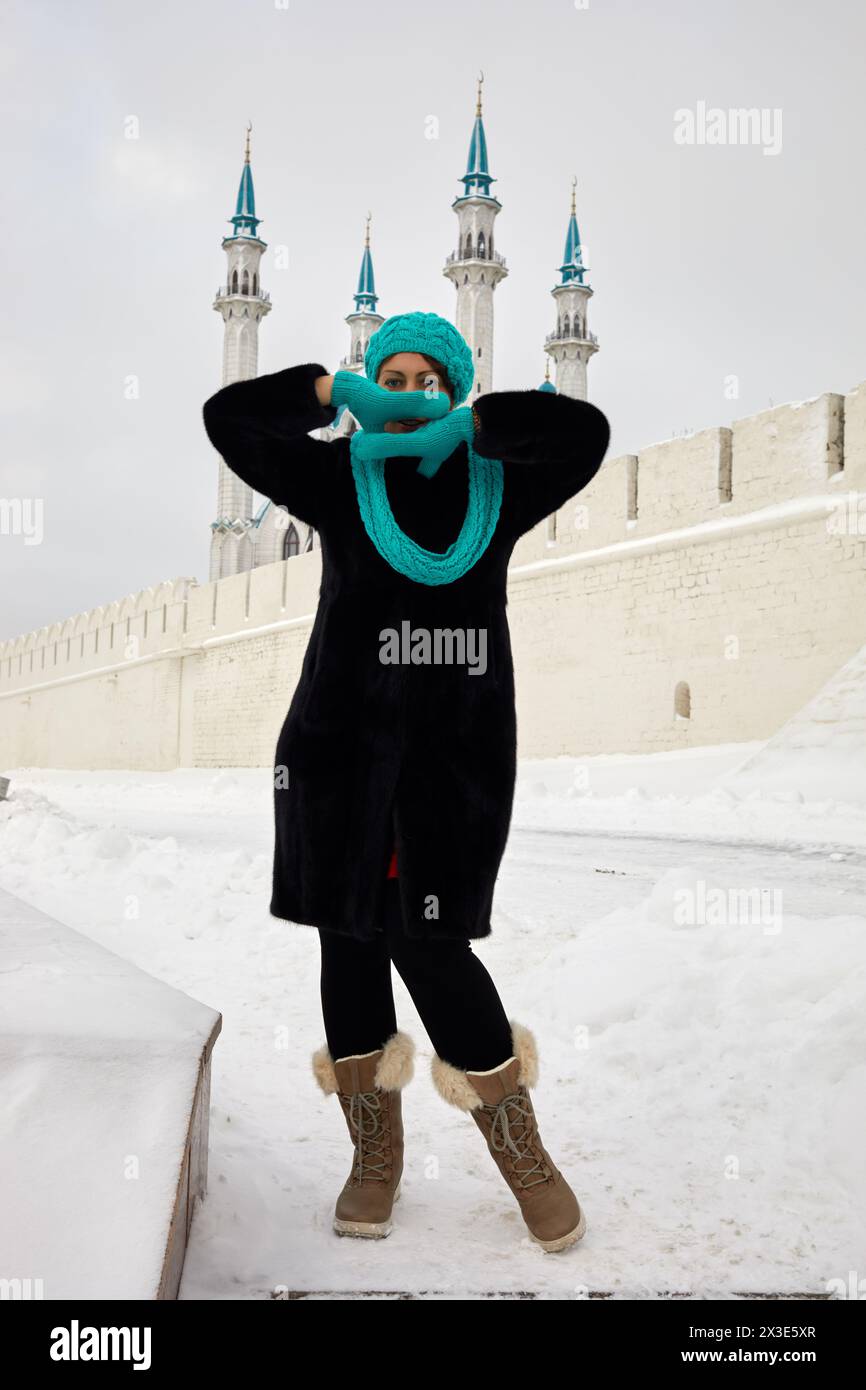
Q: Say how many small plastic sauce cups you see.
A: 0